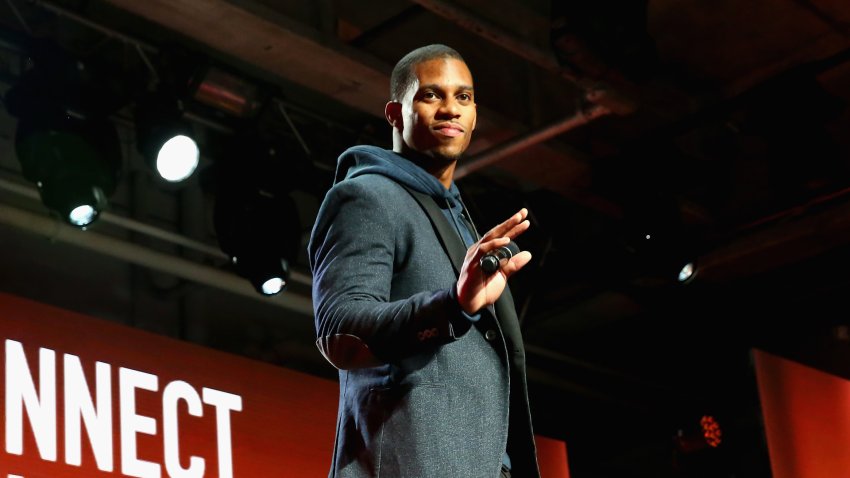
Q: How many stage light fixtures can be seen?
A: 5